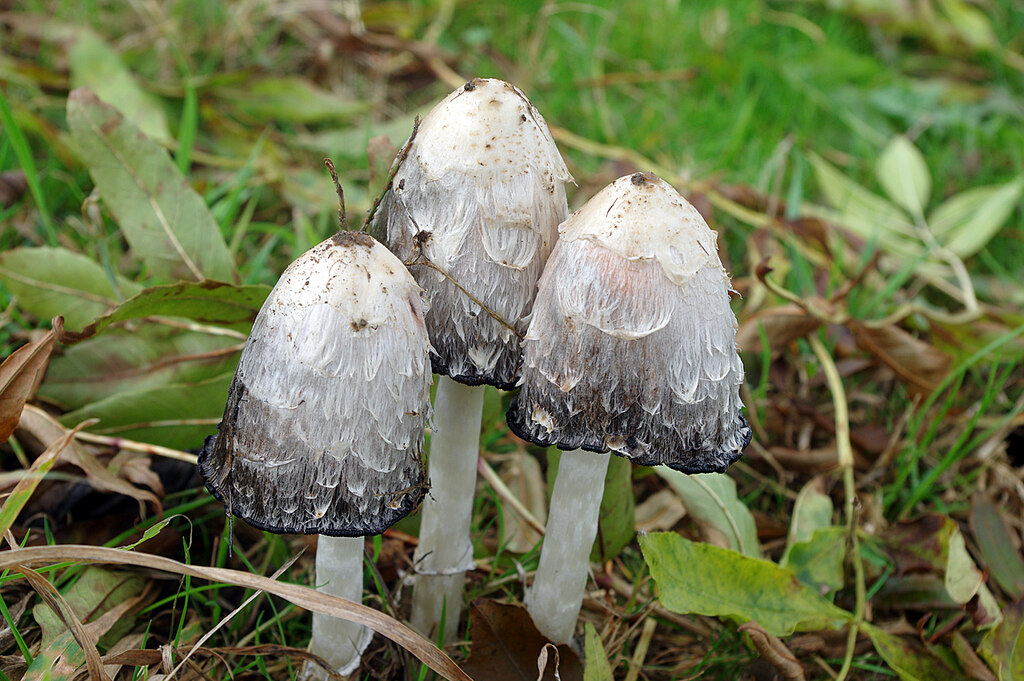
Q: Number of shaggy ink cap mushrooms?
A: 3